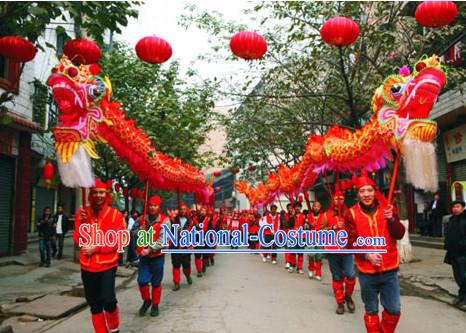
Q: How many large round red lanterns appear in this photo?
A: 6